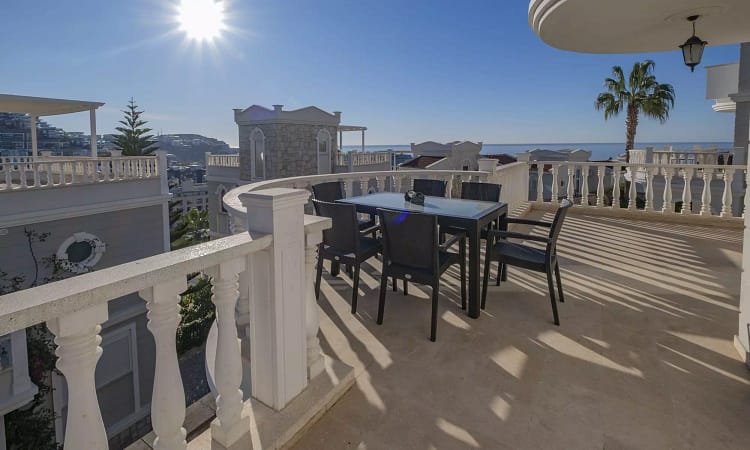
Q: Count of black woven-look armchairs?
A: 6